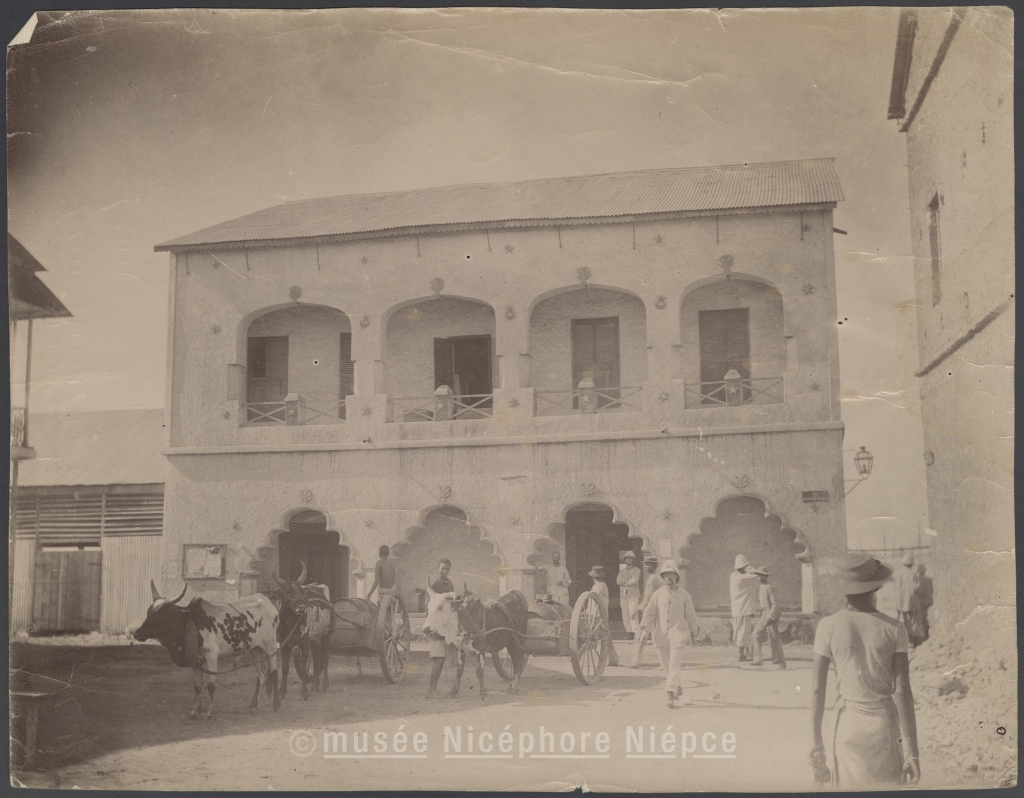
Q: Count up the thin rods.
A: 9